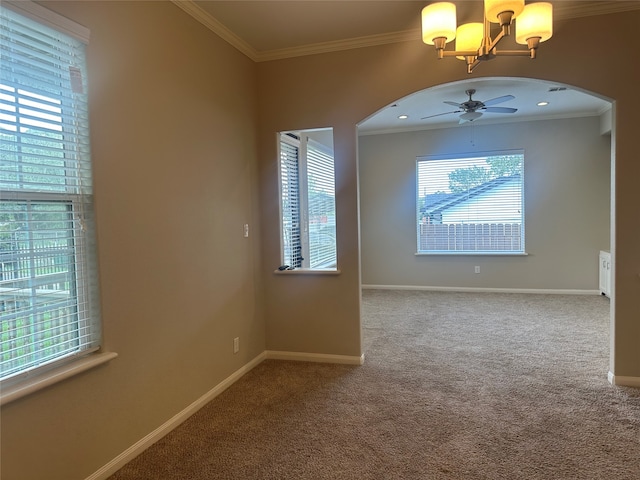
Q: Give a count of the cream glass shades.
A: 4